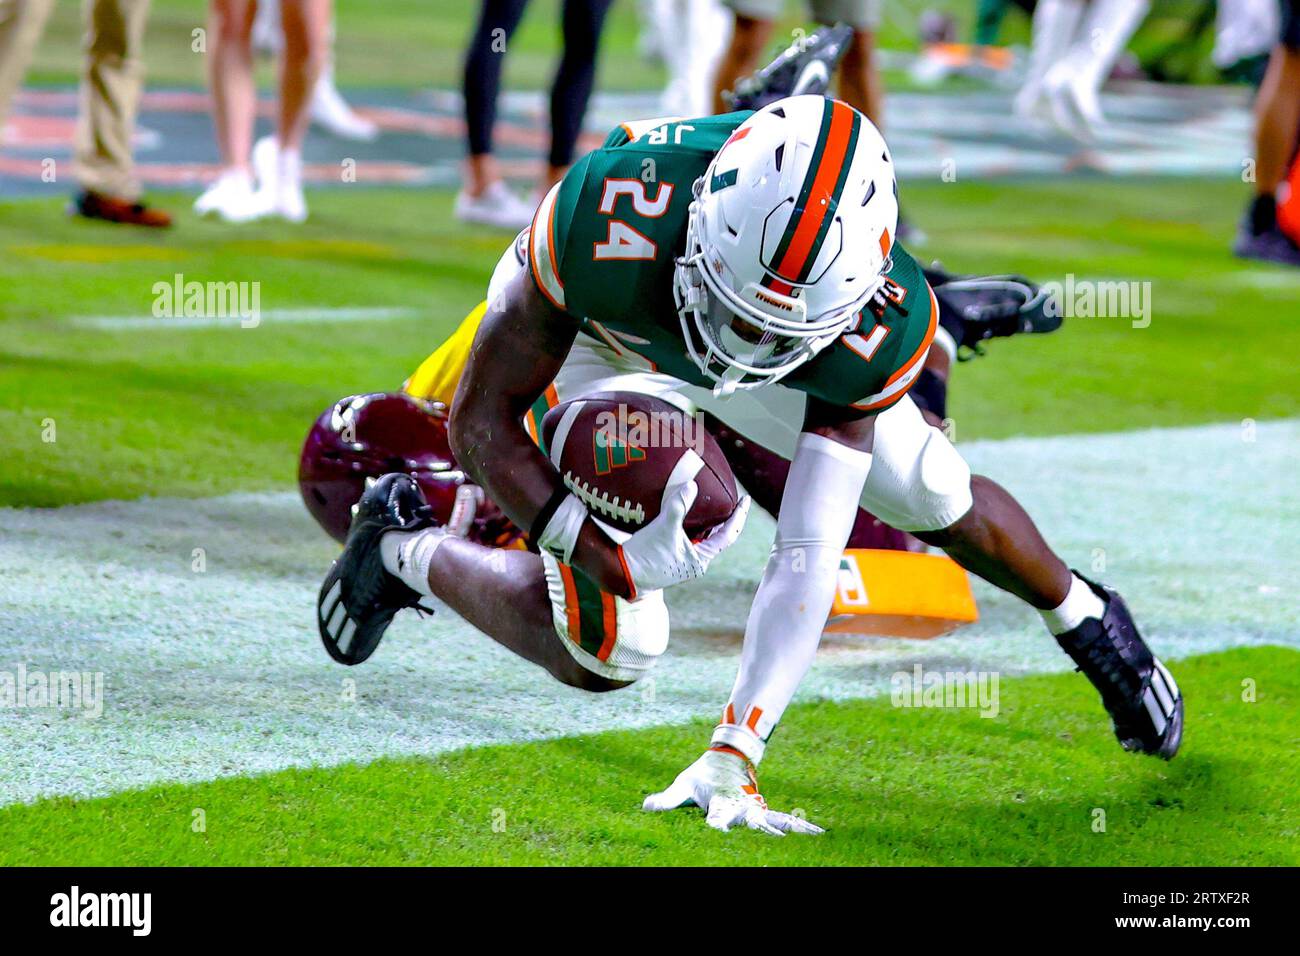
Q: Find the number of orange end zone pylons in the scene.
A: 1